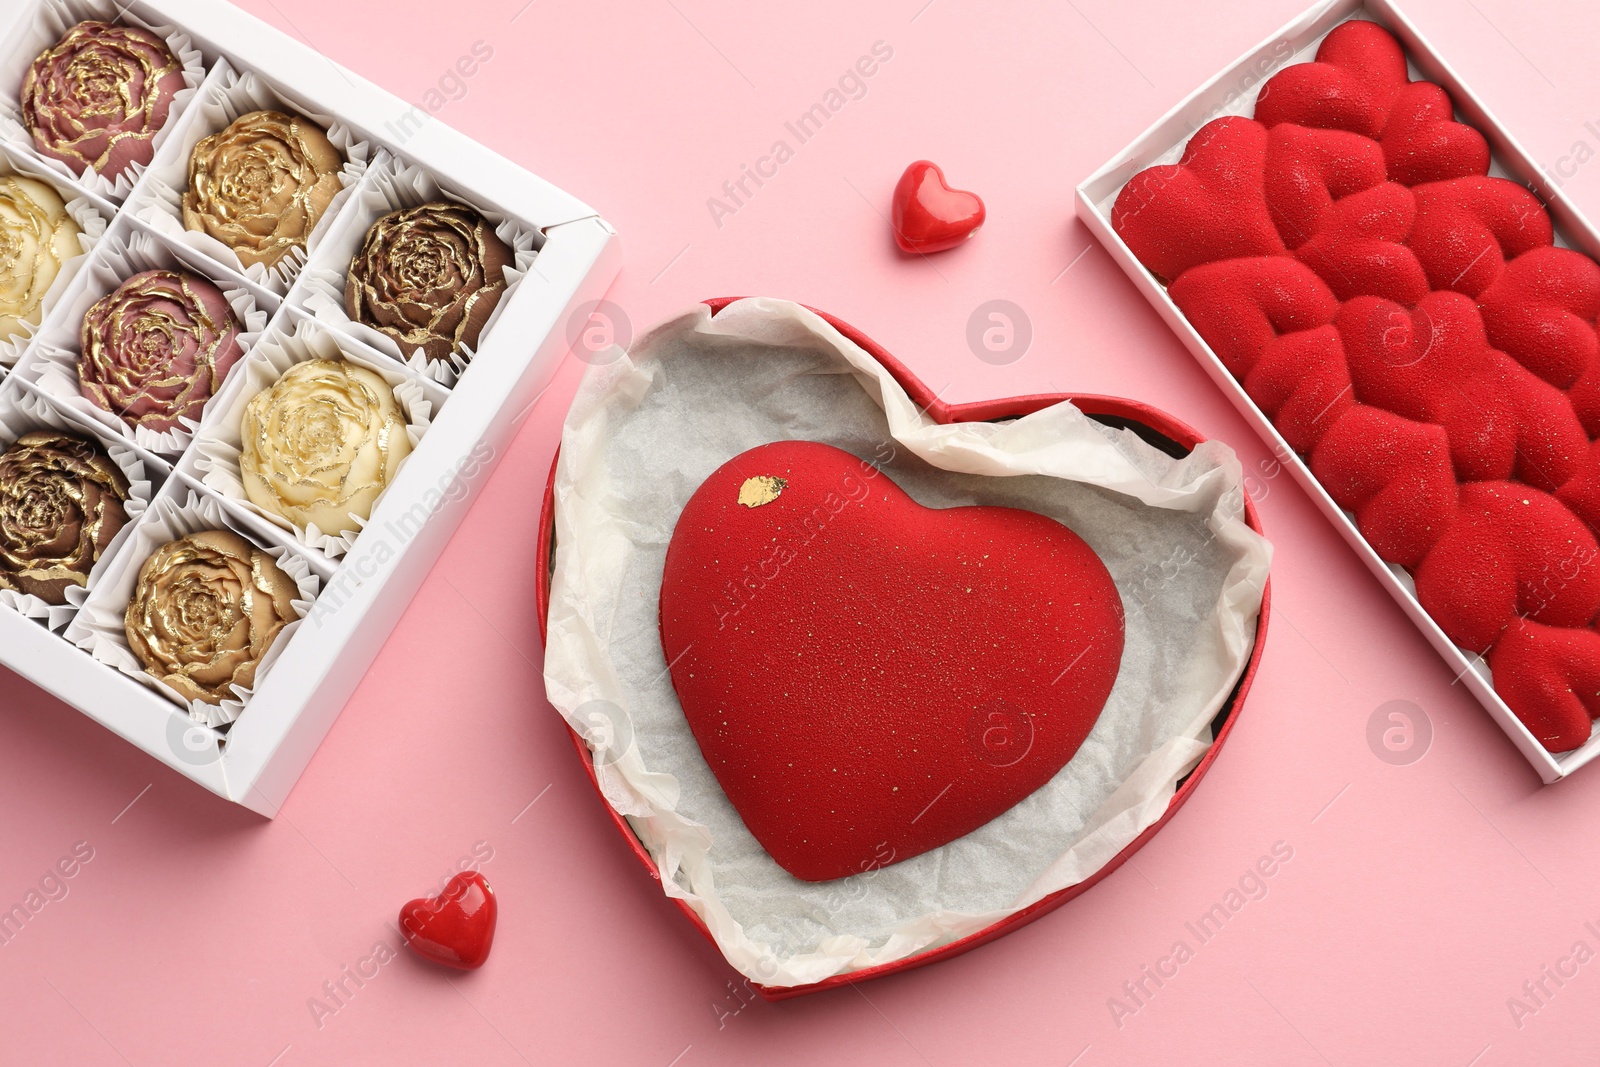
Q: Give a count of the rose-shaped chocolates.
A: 8